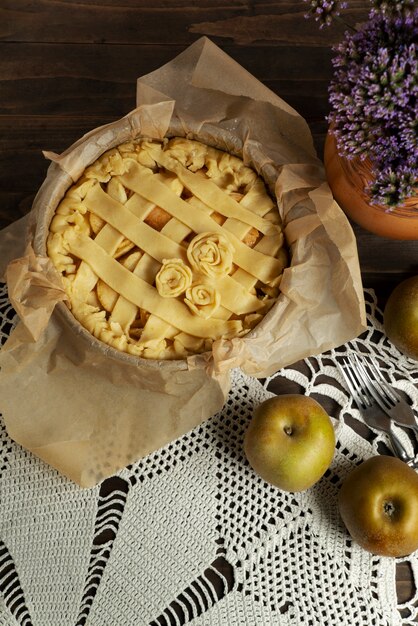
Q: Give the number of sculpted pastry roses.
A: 3